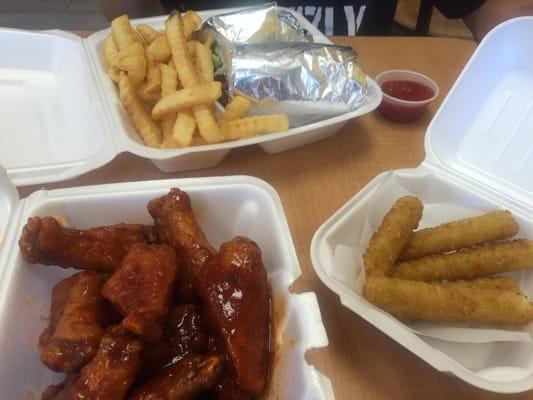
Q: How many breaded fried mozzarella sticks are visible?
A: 5